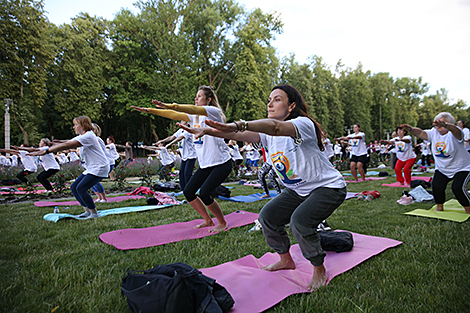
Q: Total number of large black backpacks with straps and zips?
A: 1